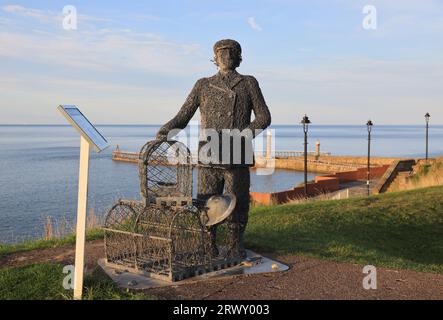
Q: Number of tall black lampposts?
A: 3